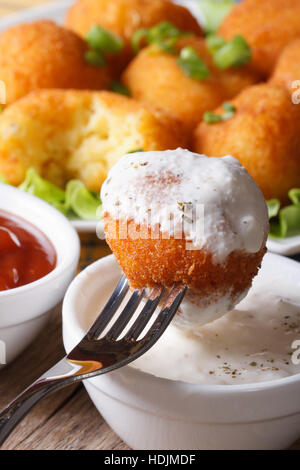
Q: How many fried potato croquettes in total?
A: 8